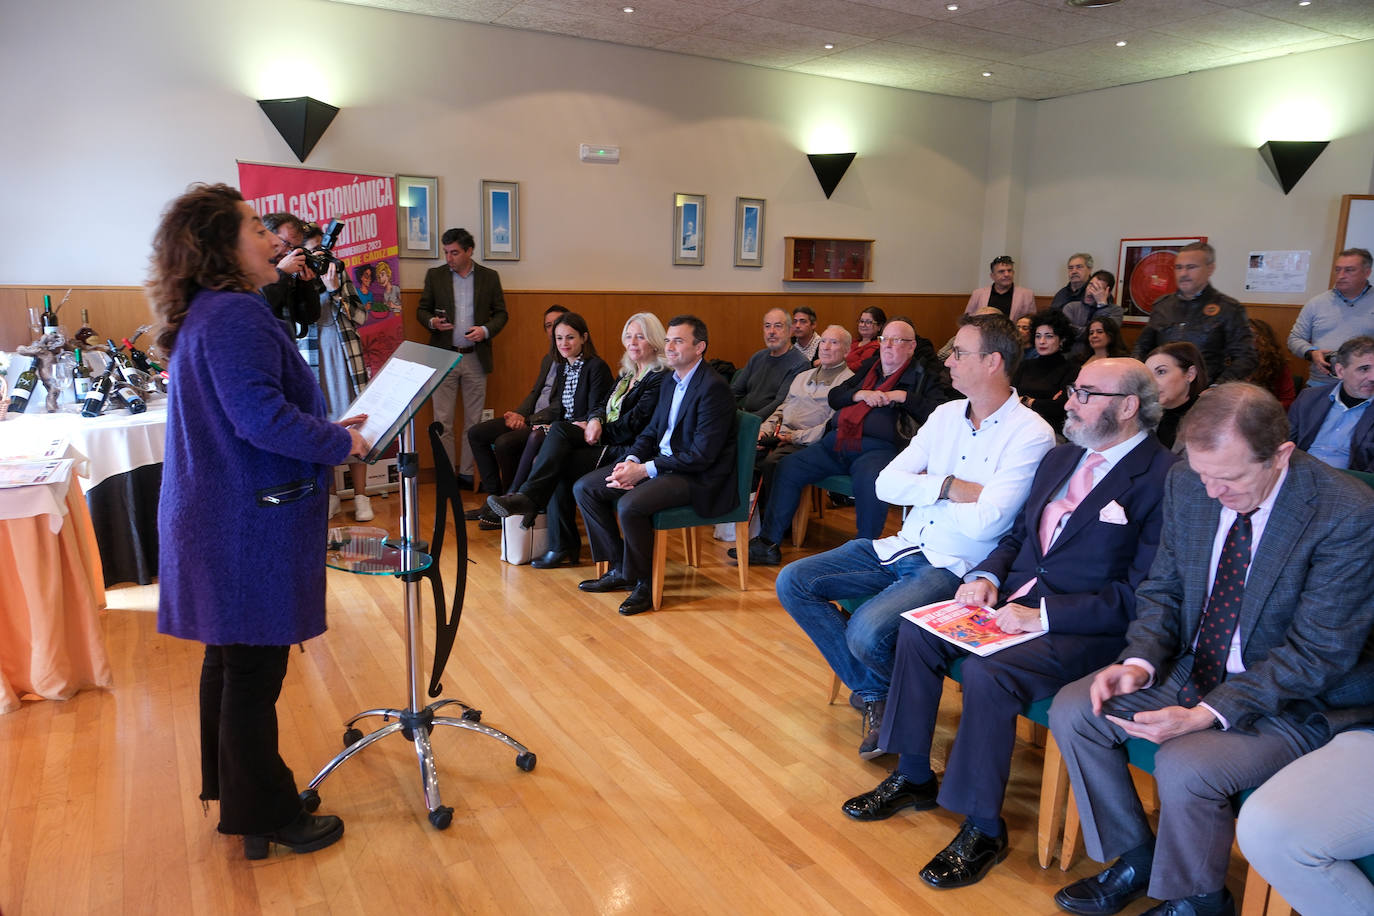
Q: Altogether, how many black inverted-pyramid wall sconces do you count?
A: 3